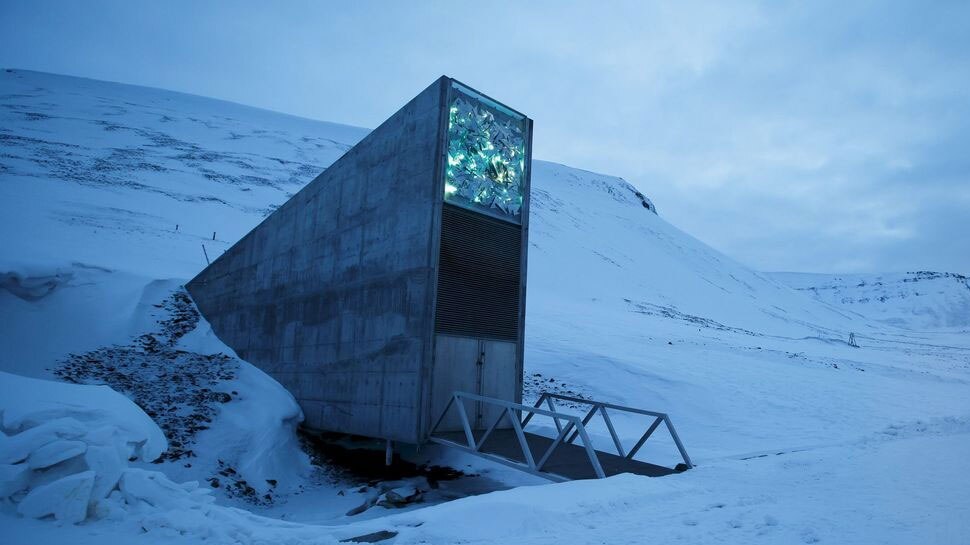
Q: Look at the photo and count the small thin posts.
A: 3